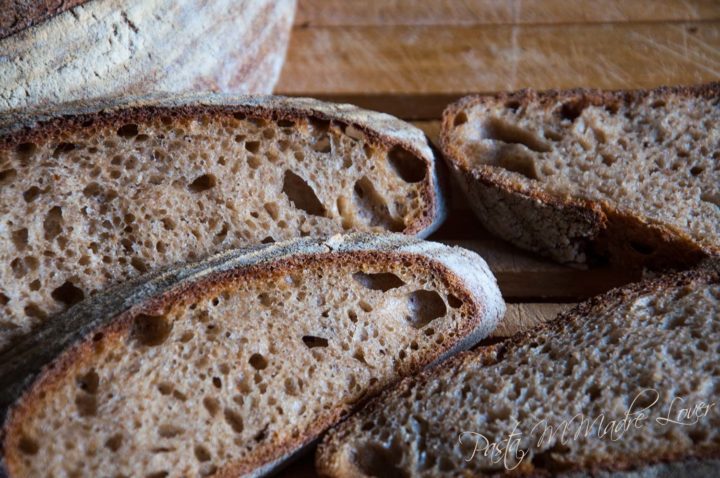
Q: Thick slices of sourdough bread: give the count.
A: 4